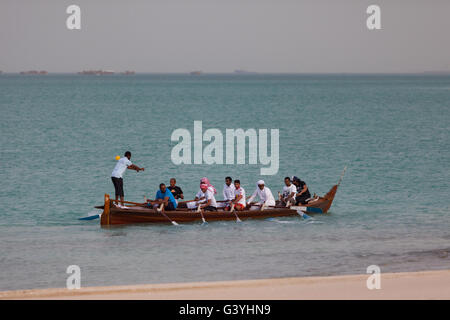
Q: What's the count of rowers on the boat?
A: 9